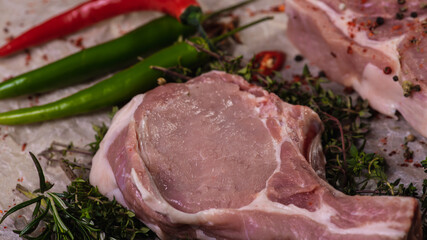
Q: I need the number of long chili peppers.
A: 3